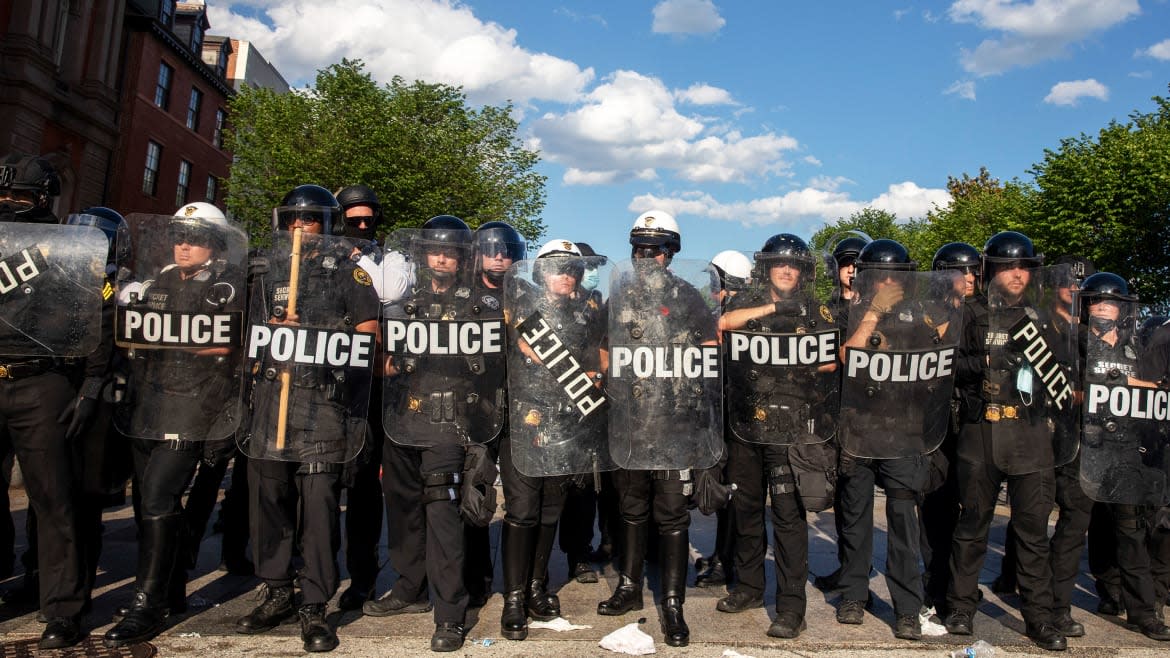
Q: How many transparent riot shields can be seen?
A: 10